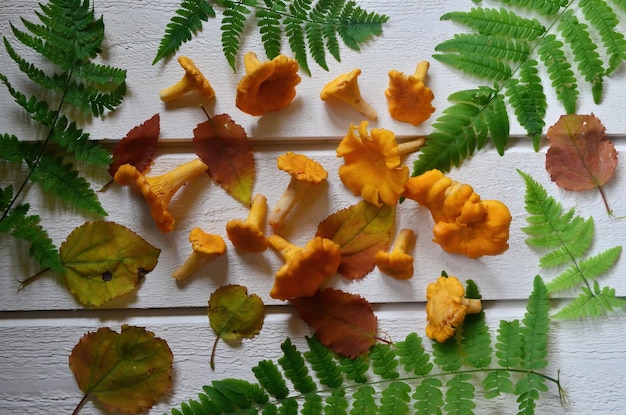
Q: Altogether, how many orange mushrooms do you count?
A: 13